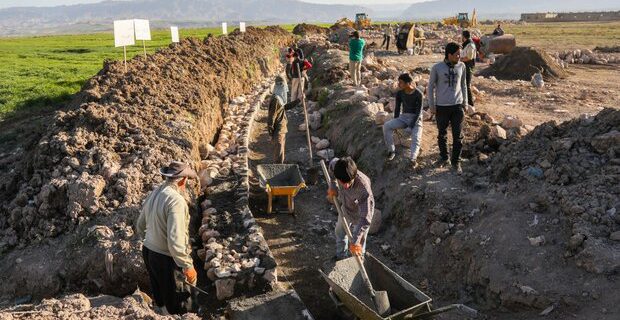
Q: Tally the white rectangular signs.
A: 5